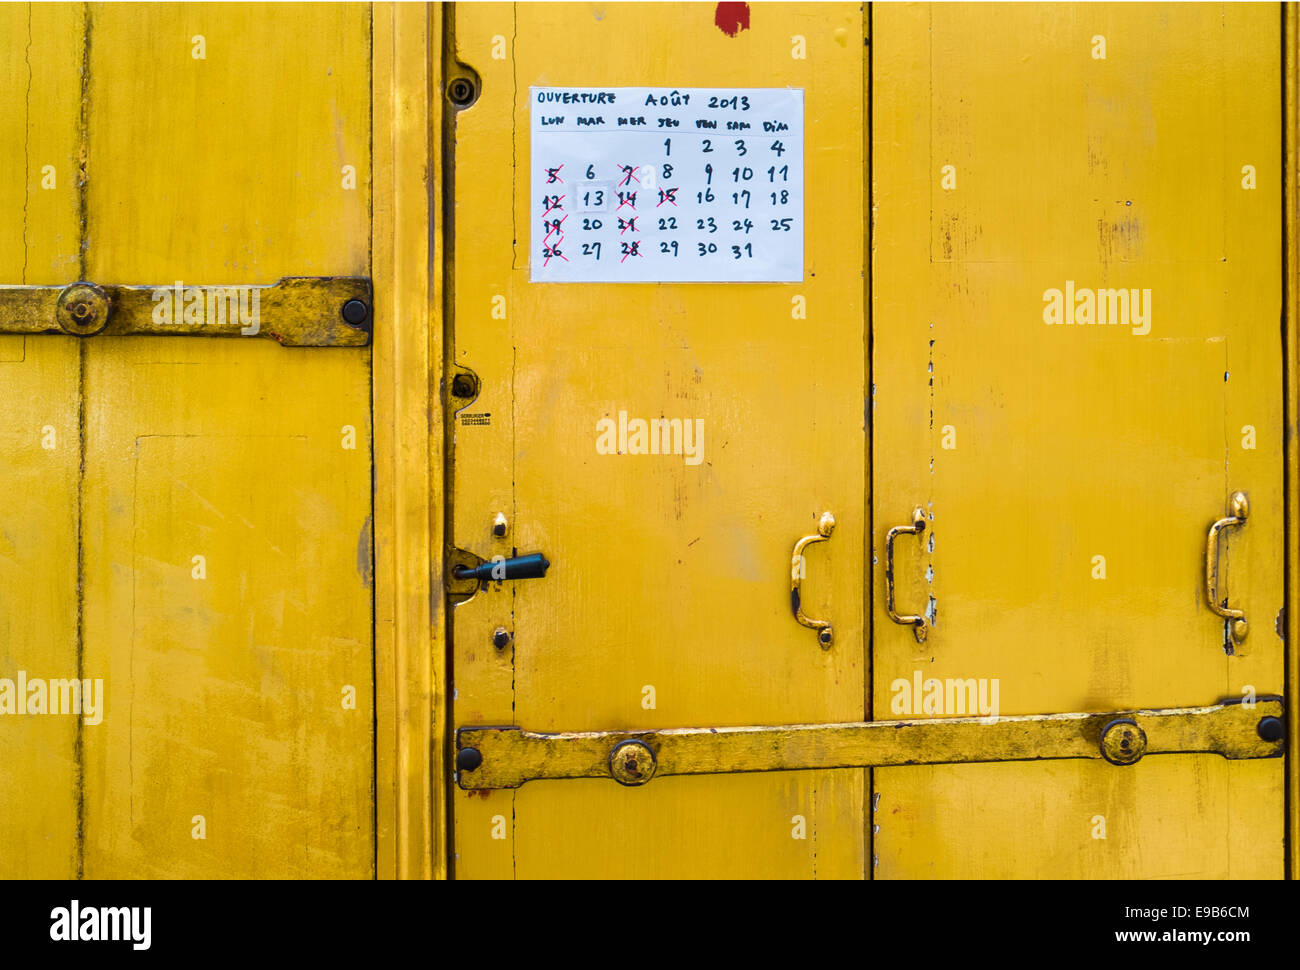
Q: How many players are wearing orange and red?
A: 0